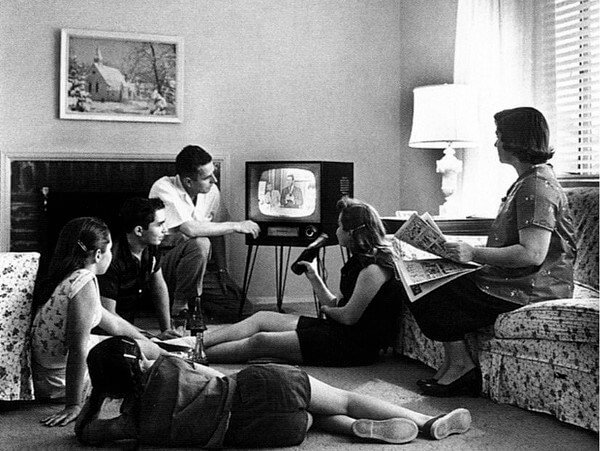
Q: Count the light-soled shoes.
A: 2